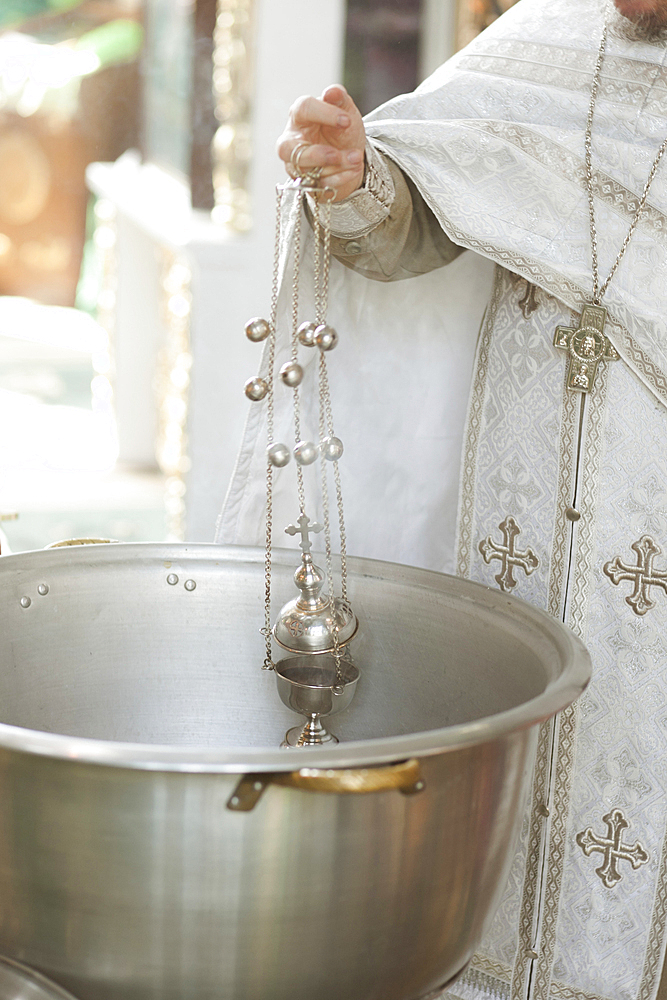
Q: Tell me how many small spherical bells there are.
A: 8